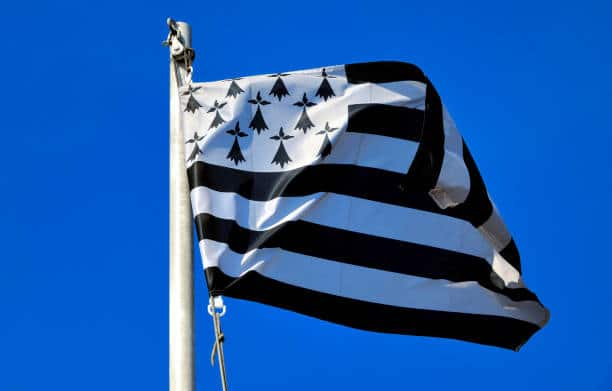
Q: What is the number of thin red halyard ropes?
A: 0